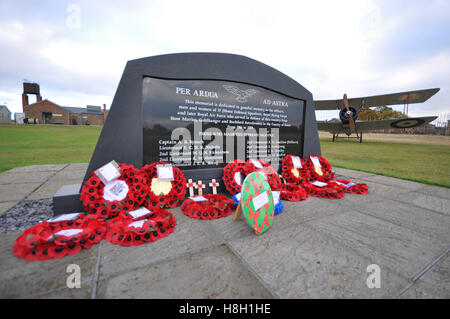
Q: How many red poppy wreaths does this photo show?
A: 12